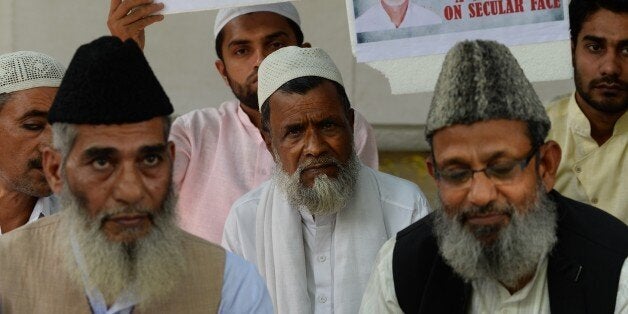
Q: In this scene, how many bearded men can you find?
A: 6